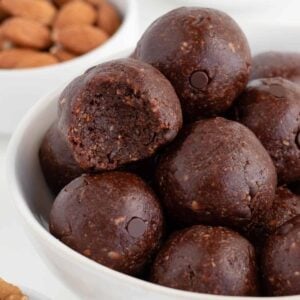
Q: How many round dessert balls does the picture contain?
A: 10